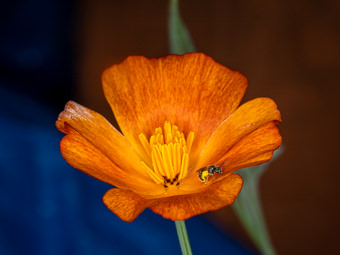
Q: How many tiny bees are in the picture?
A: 1